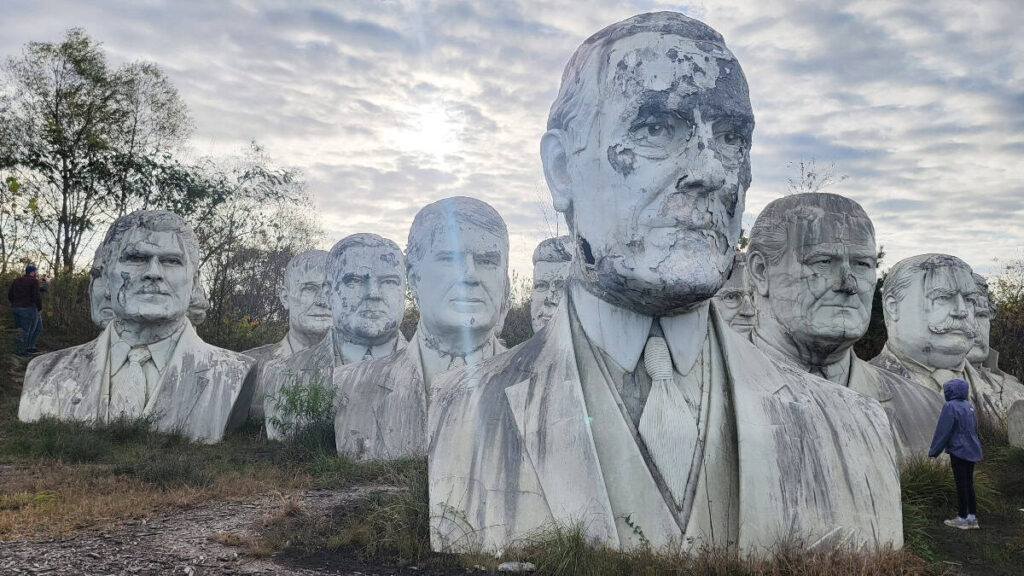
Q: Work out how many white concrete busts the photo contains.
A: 11